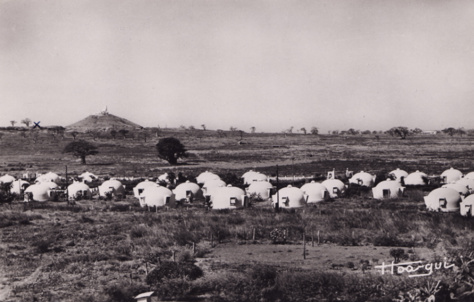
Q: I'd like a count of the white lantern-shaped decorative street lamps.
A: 0